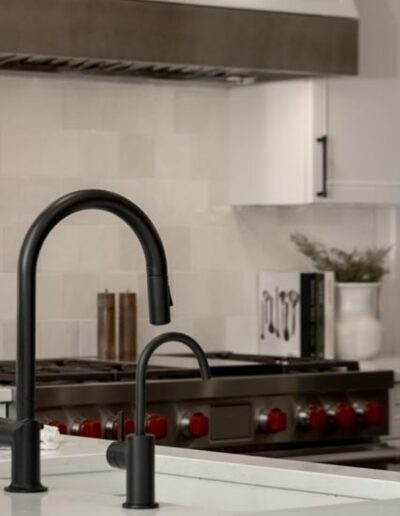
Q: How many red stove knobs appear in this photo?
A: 9